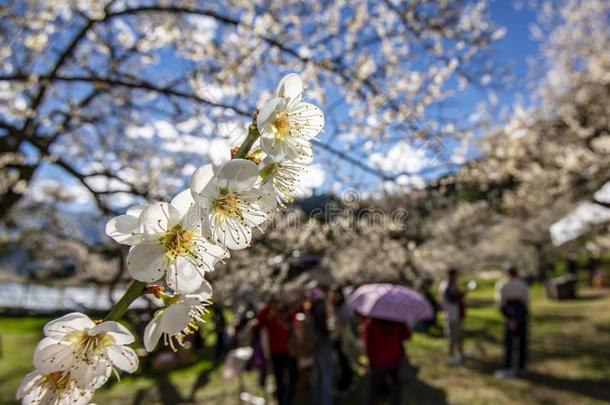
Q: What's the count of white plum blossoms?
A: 7